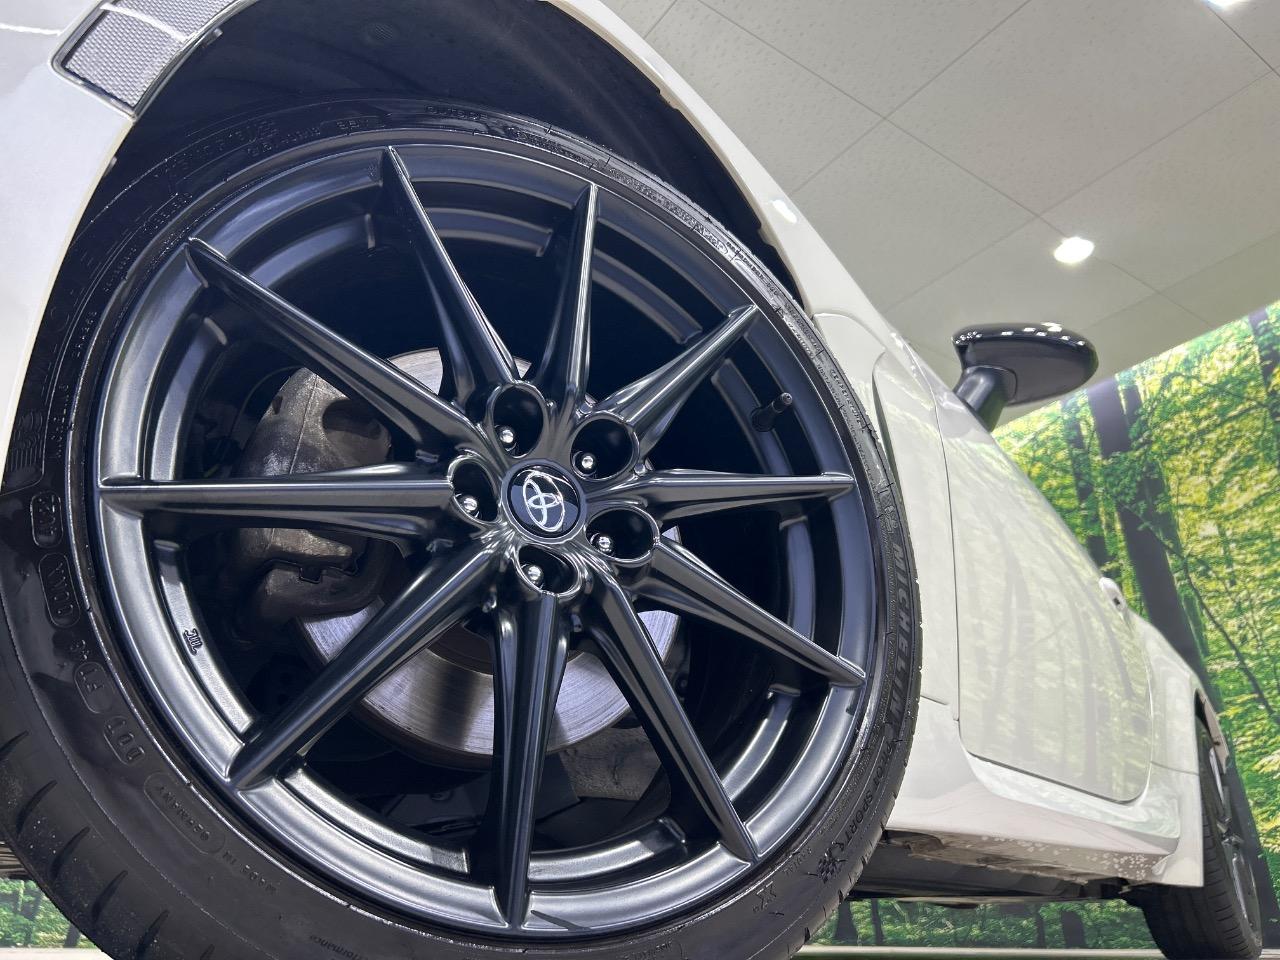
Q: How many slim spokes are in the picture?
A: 10